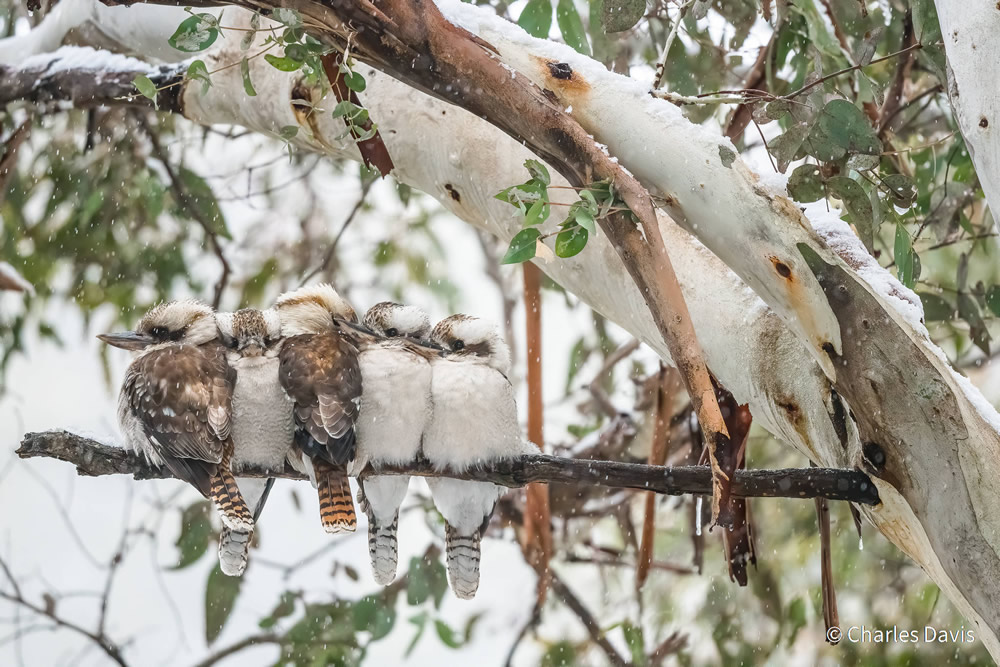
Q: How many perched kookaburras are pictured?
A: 5